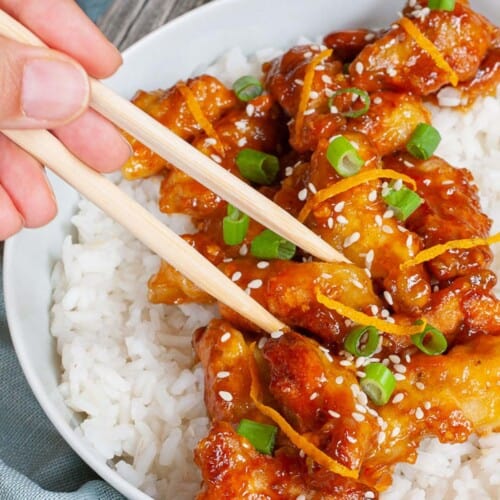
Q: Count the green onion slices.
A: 13